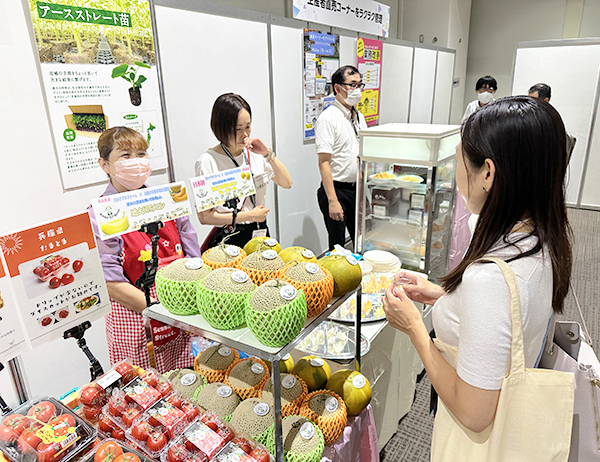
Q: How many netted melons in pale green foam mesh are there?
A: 7